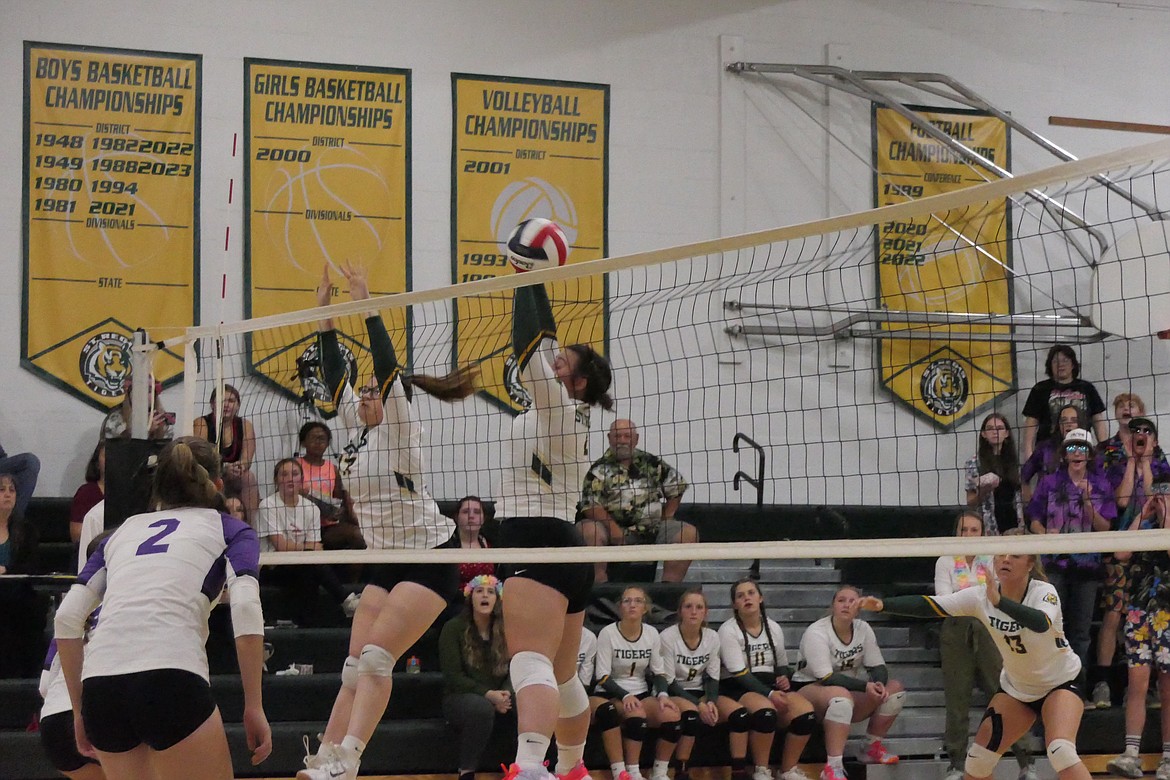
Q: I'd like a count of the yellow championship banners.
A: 4